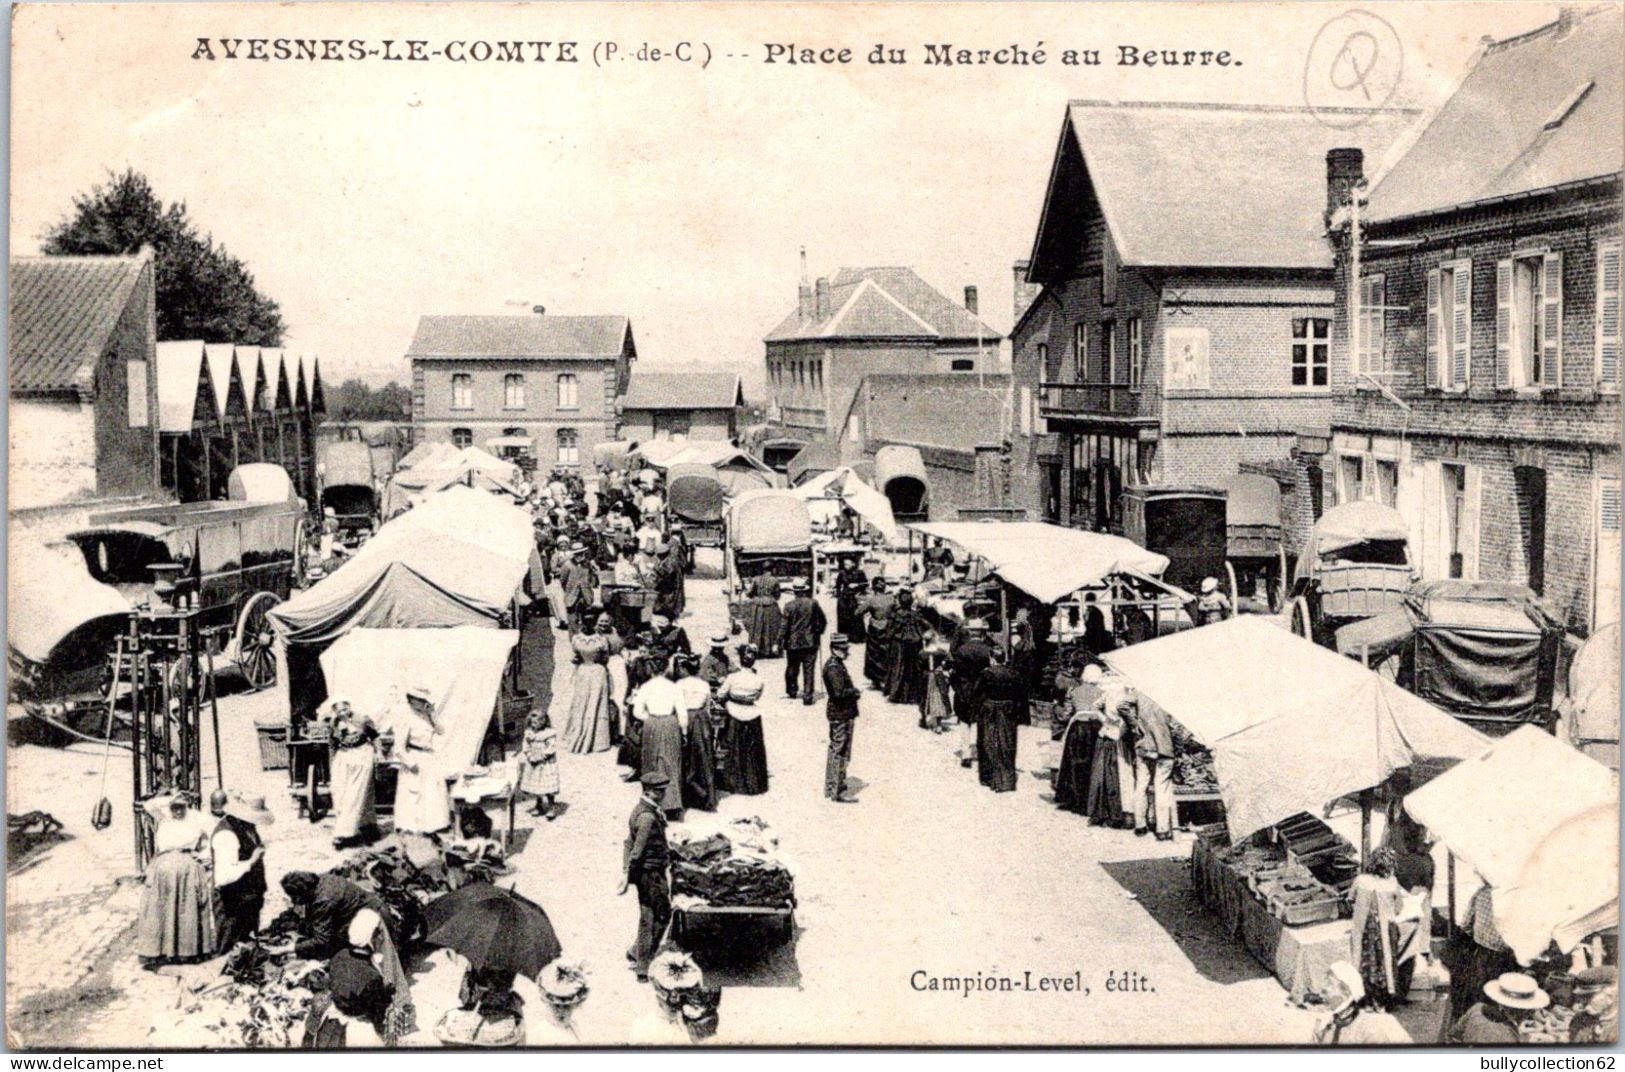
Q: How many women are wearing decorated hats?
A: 2